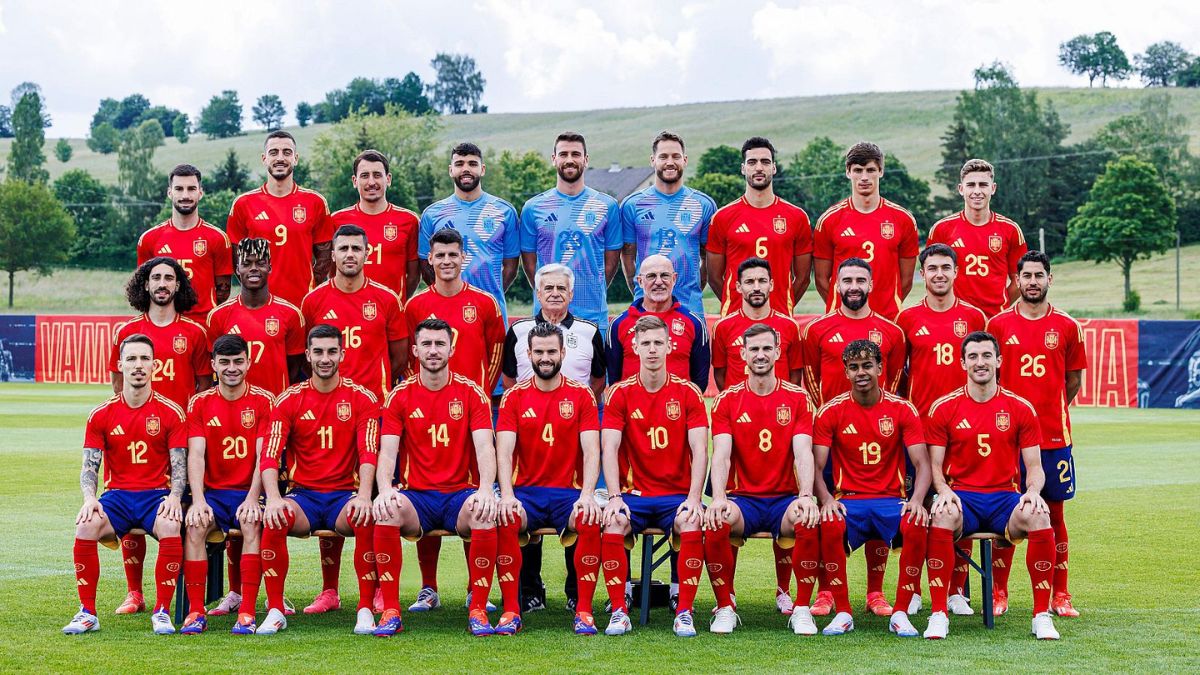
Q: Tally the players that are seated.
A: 9